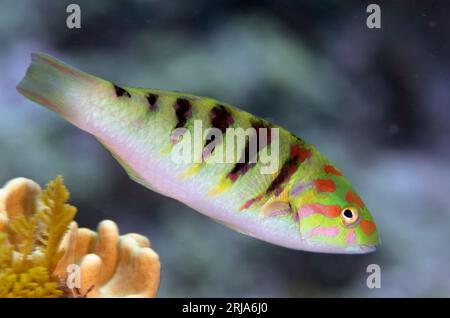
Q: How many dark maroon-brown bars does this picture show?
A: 6